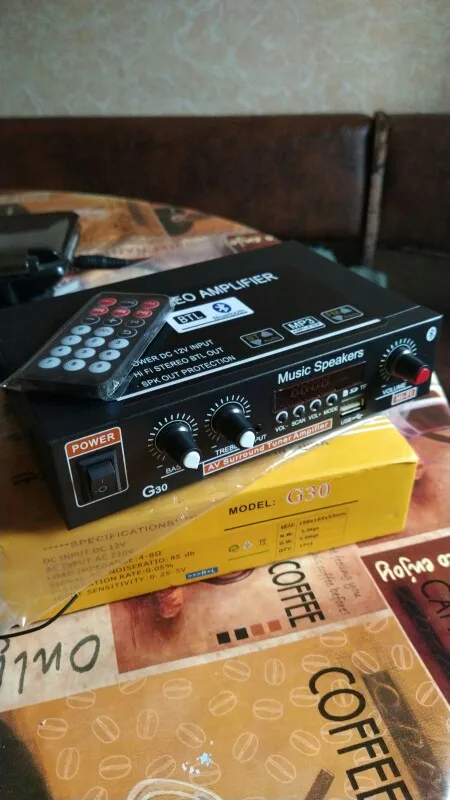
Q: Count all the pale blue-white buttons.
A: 11